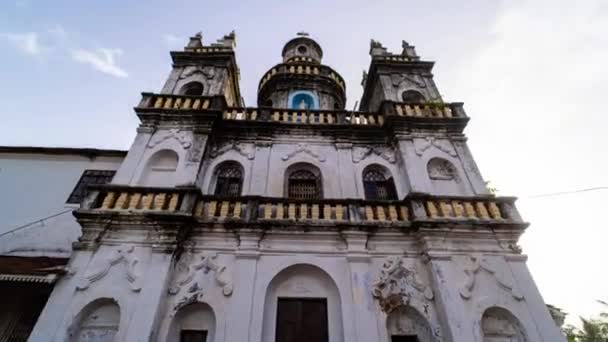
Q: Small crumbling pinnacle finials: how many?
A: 4